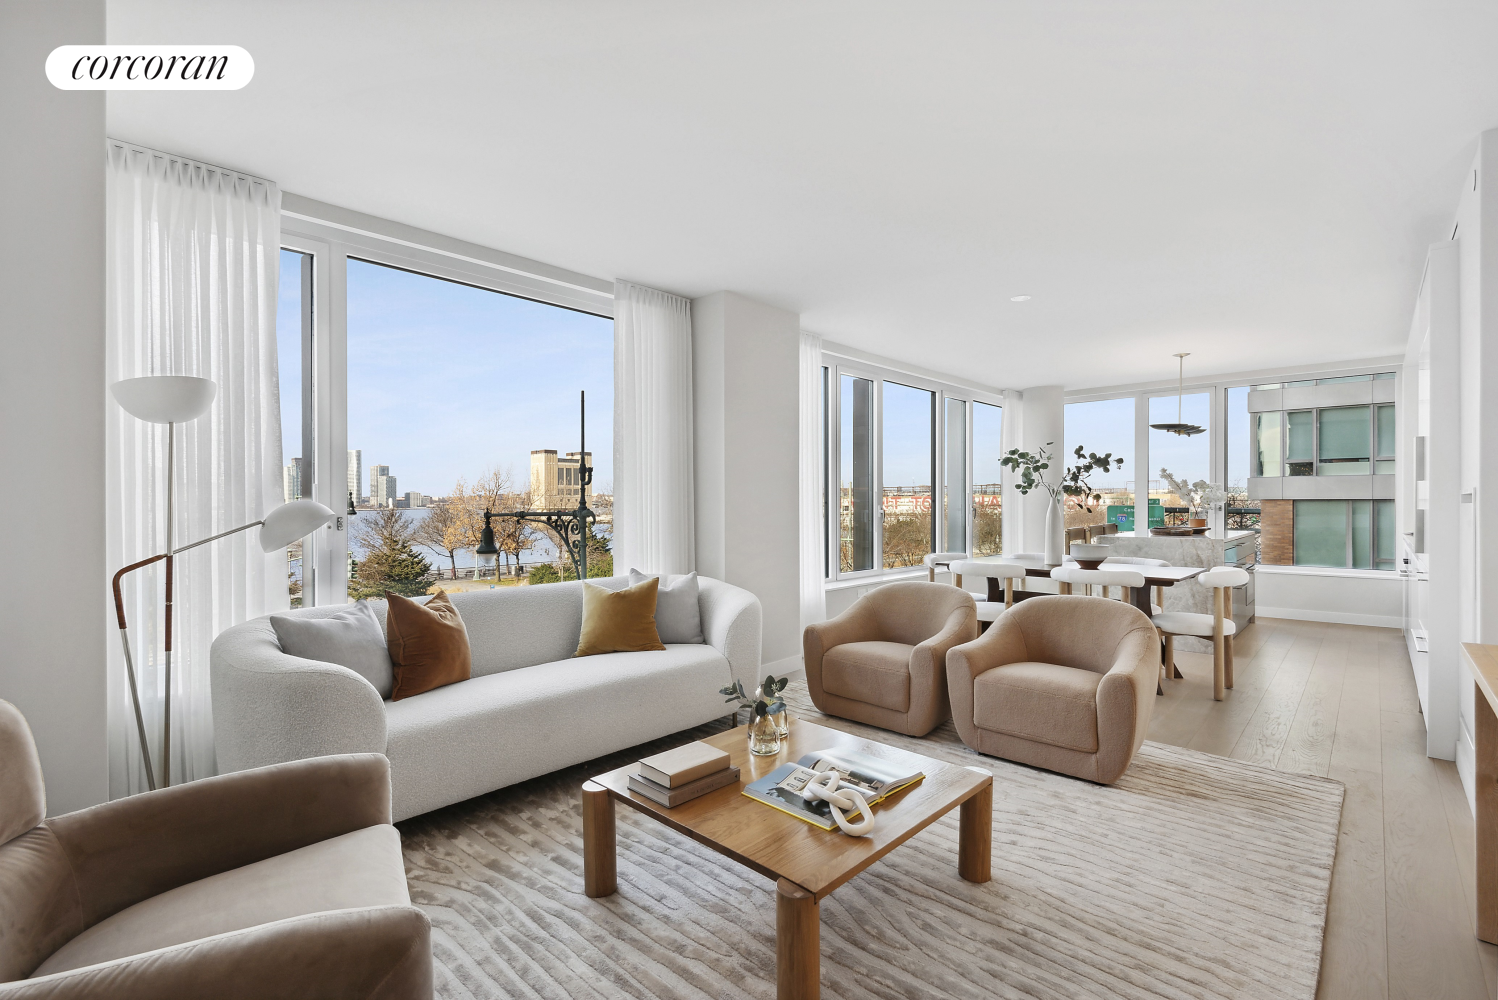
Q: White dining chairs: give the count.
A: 6